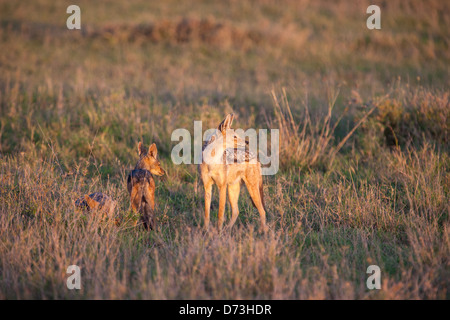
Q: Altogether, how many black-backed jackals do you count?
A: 3